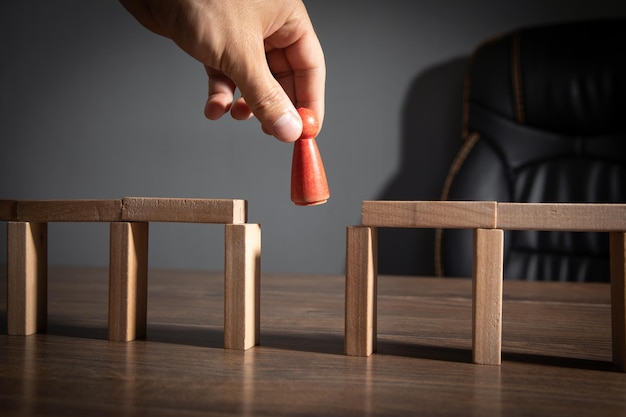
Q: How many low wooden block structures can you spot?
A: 2